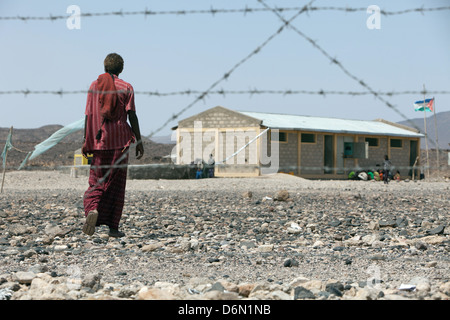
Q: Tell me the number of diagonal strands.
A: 2